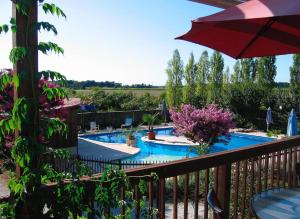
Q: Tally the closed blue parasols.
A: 3